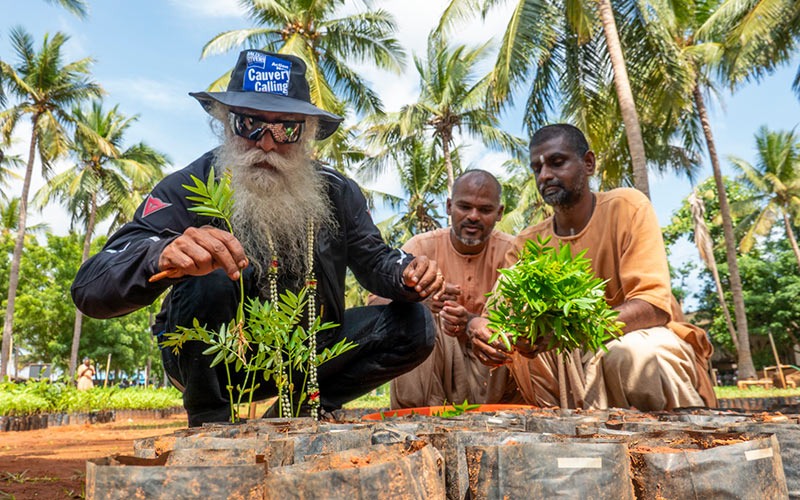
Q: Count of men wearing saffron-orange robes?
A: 2